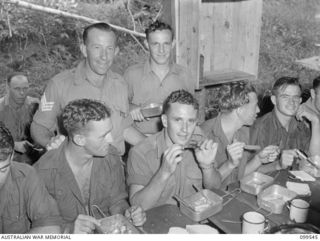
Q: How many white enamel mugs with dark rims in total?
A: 2